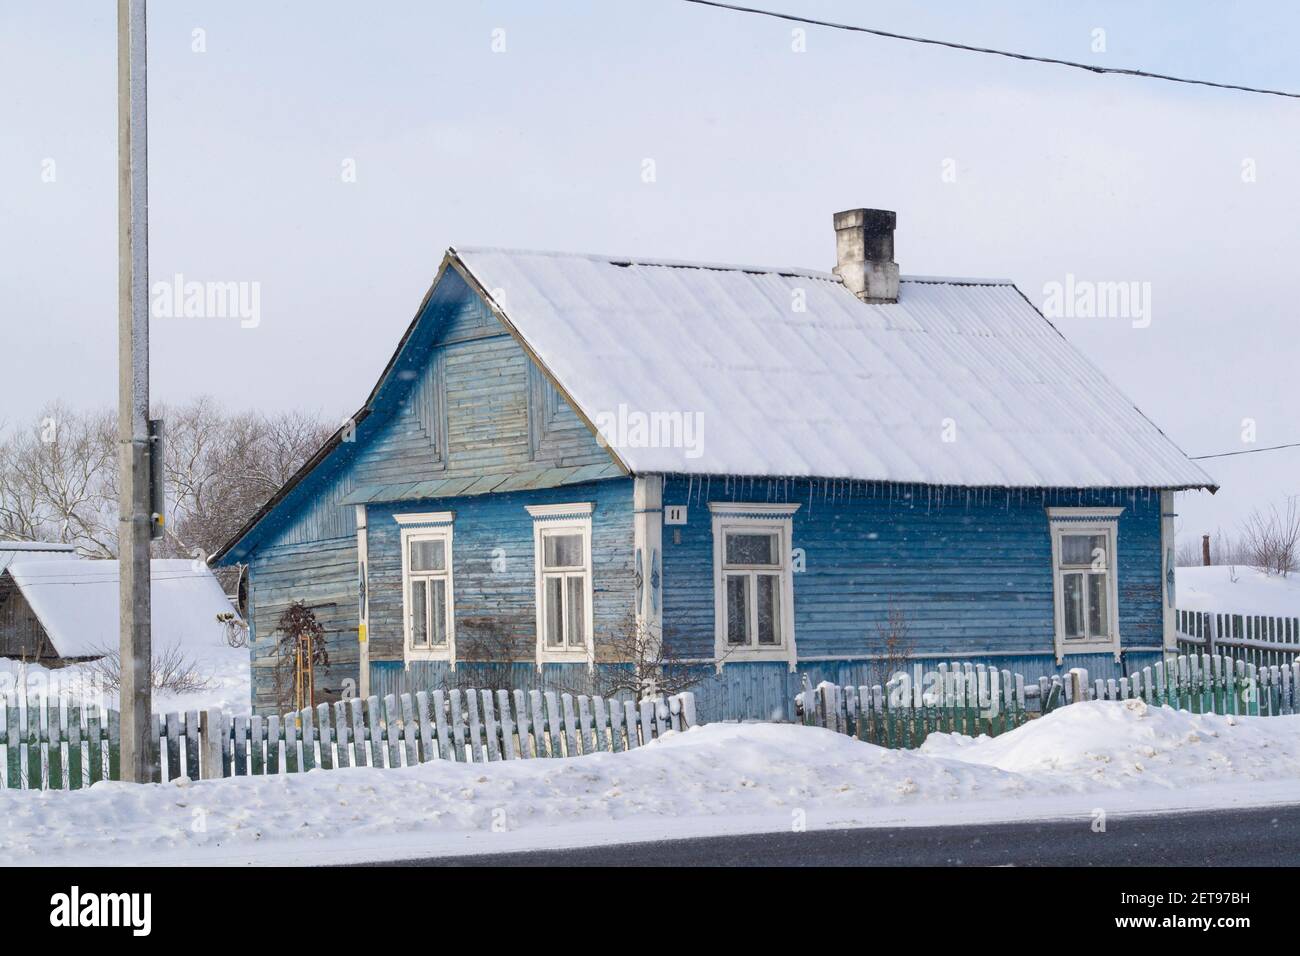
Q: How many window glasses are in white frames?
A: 12